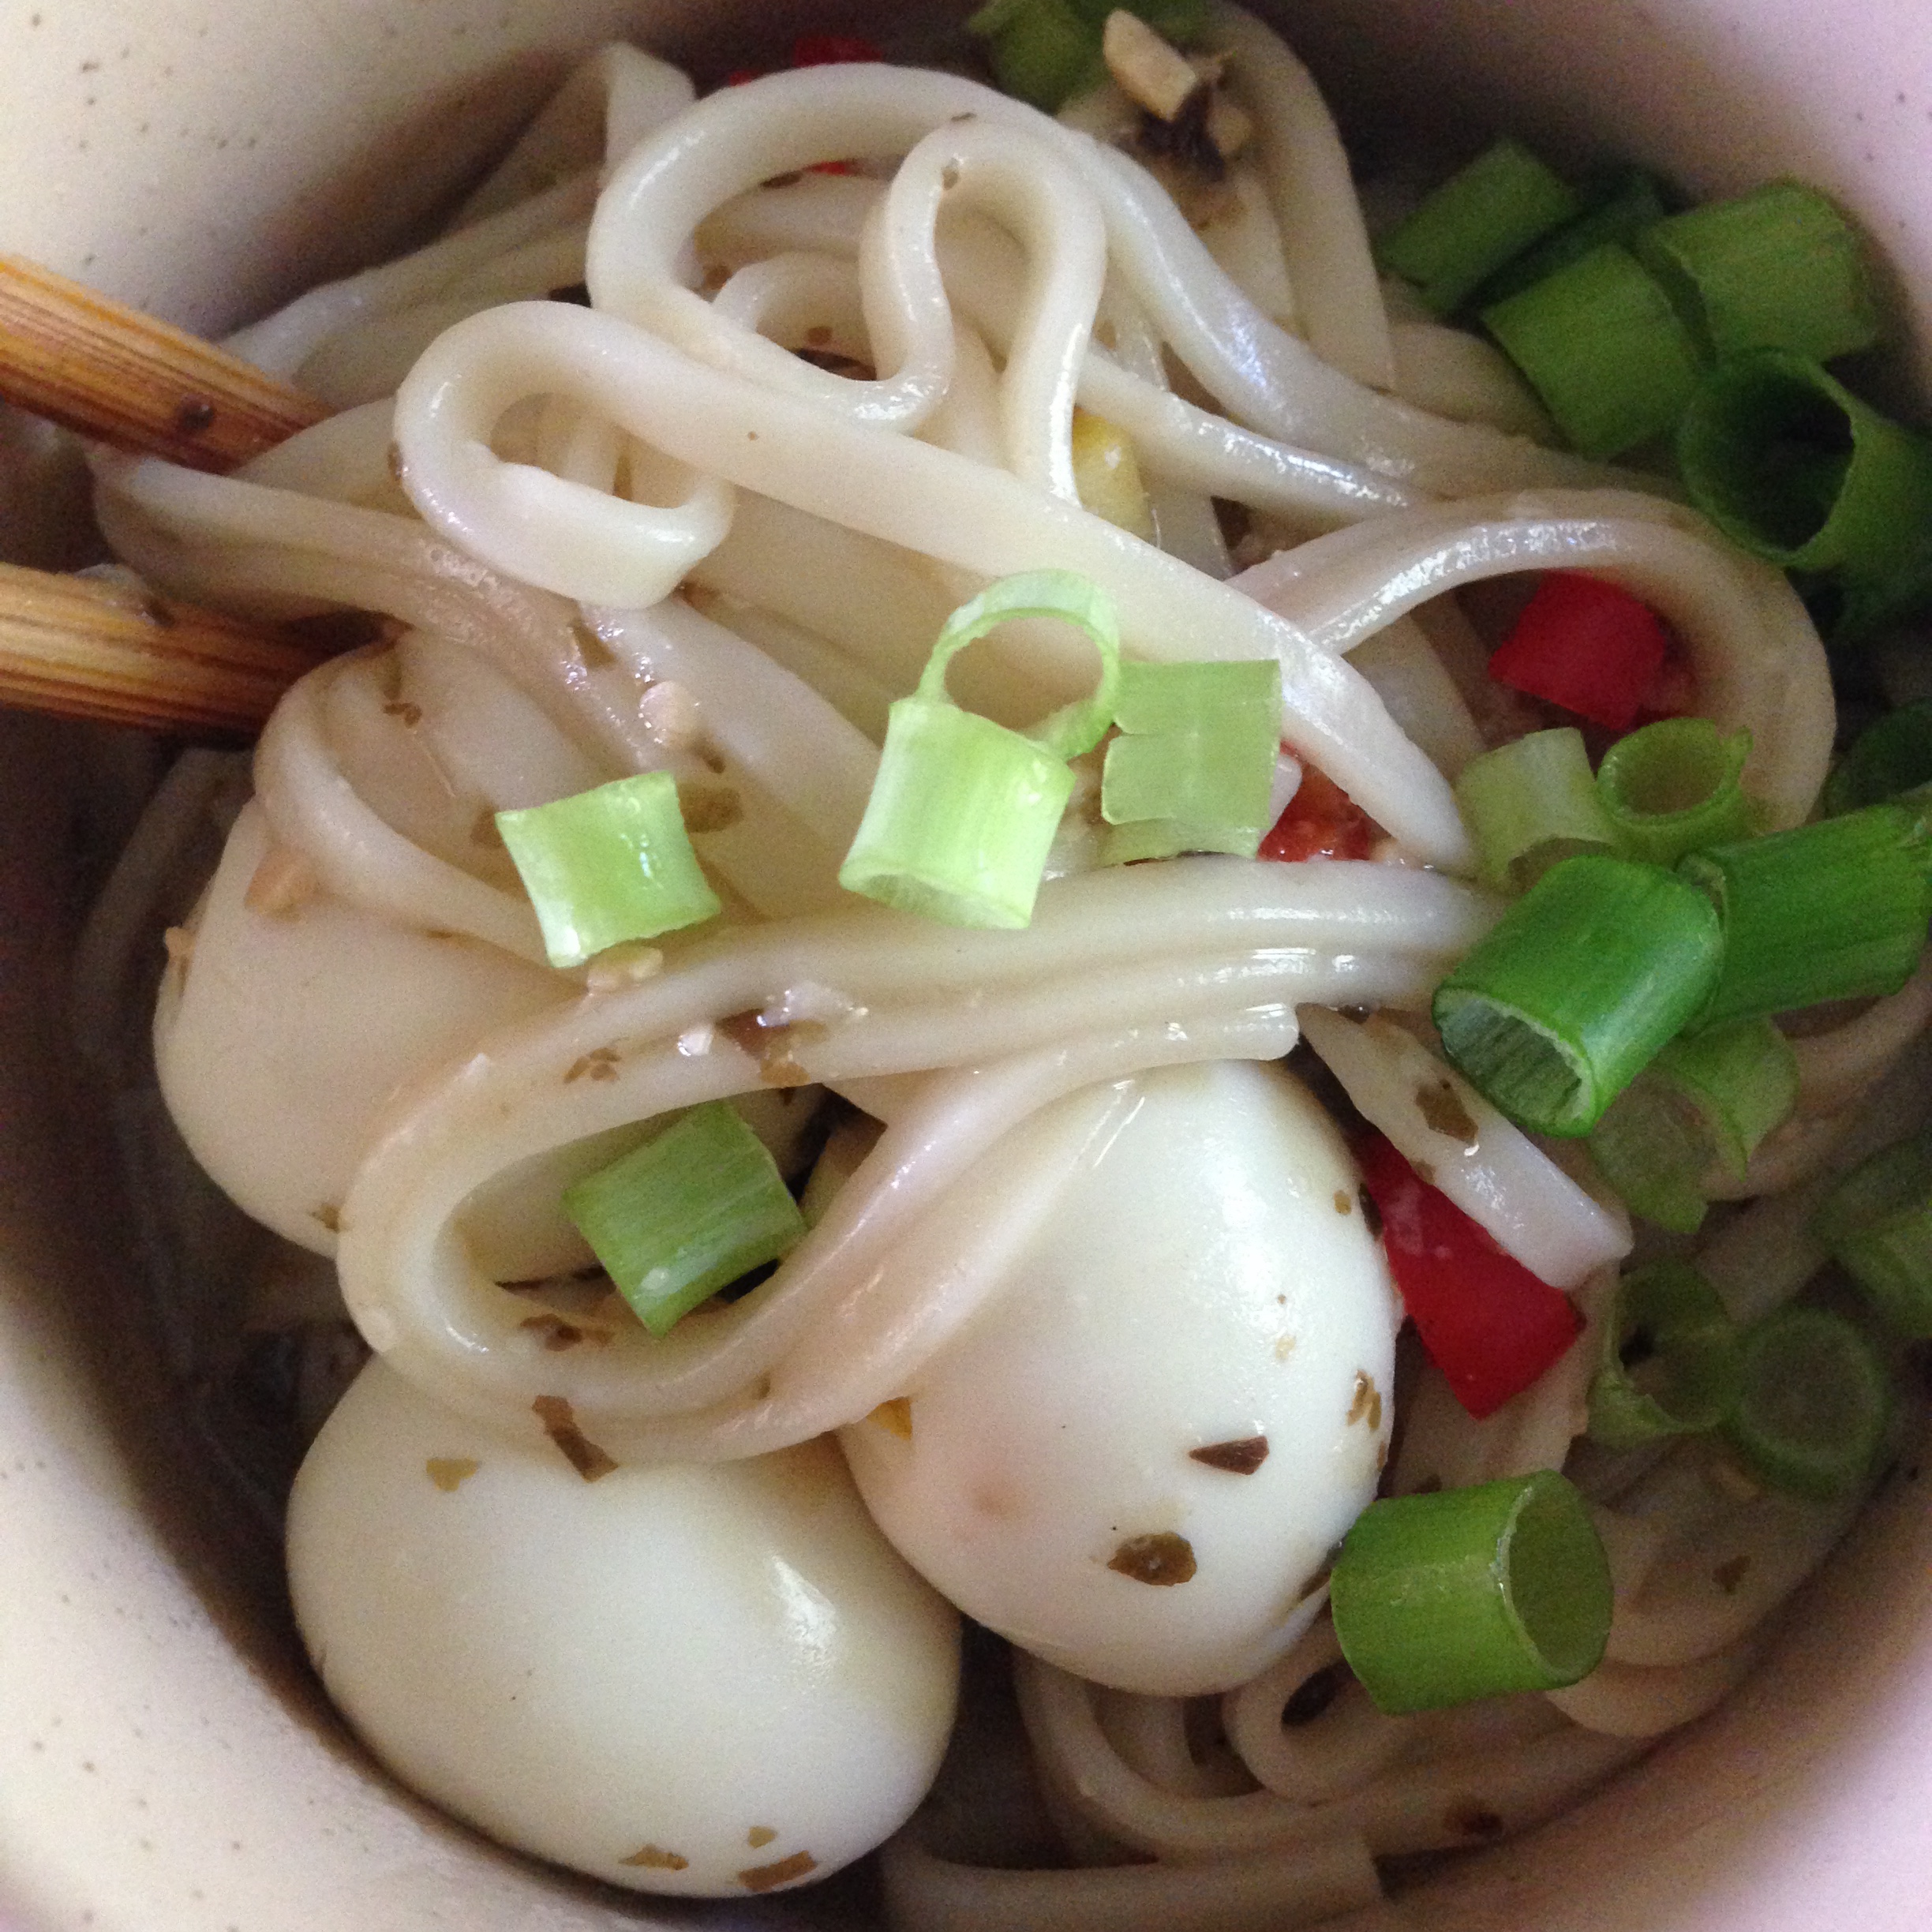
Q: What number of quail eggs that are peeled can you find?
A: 3